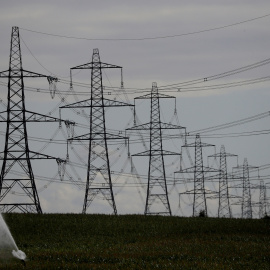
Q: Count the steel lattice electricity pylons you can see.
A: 7